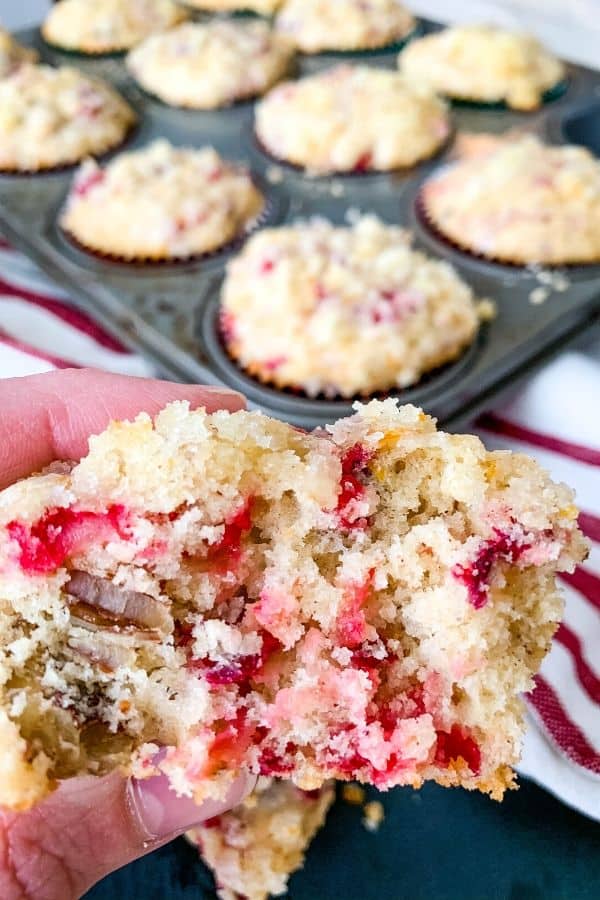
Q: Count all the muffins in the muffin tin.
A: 11